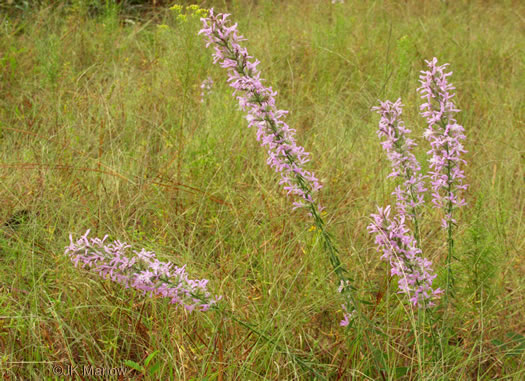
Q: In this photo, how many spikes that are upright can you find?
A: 4